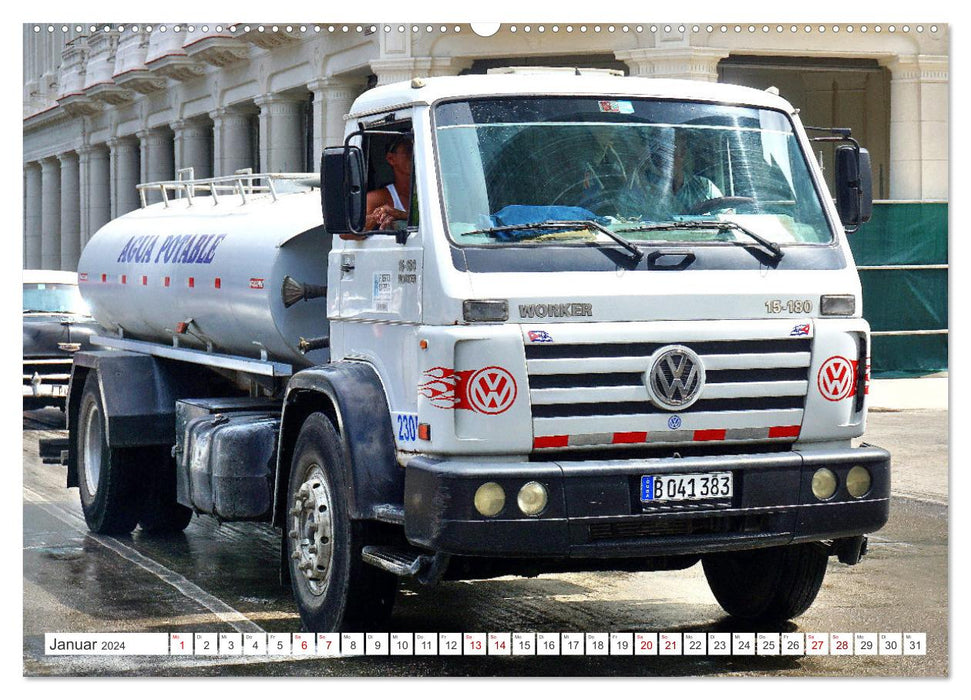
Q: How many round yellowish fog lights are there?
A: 4